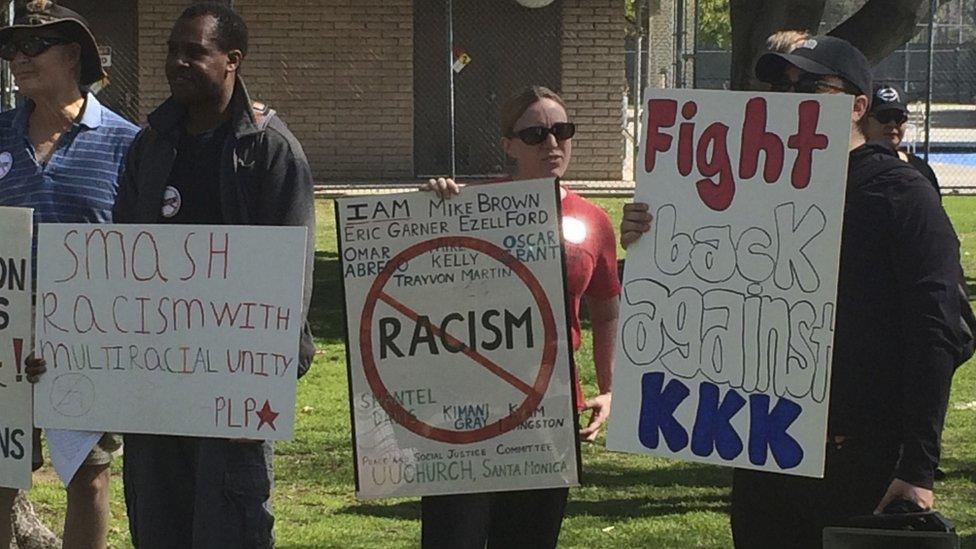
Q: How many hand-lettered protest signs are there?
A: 4